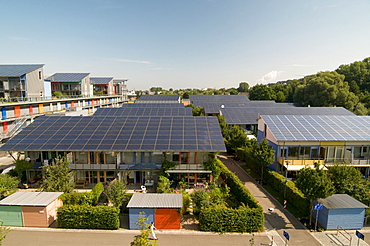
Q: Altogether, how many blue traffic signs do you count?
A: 3